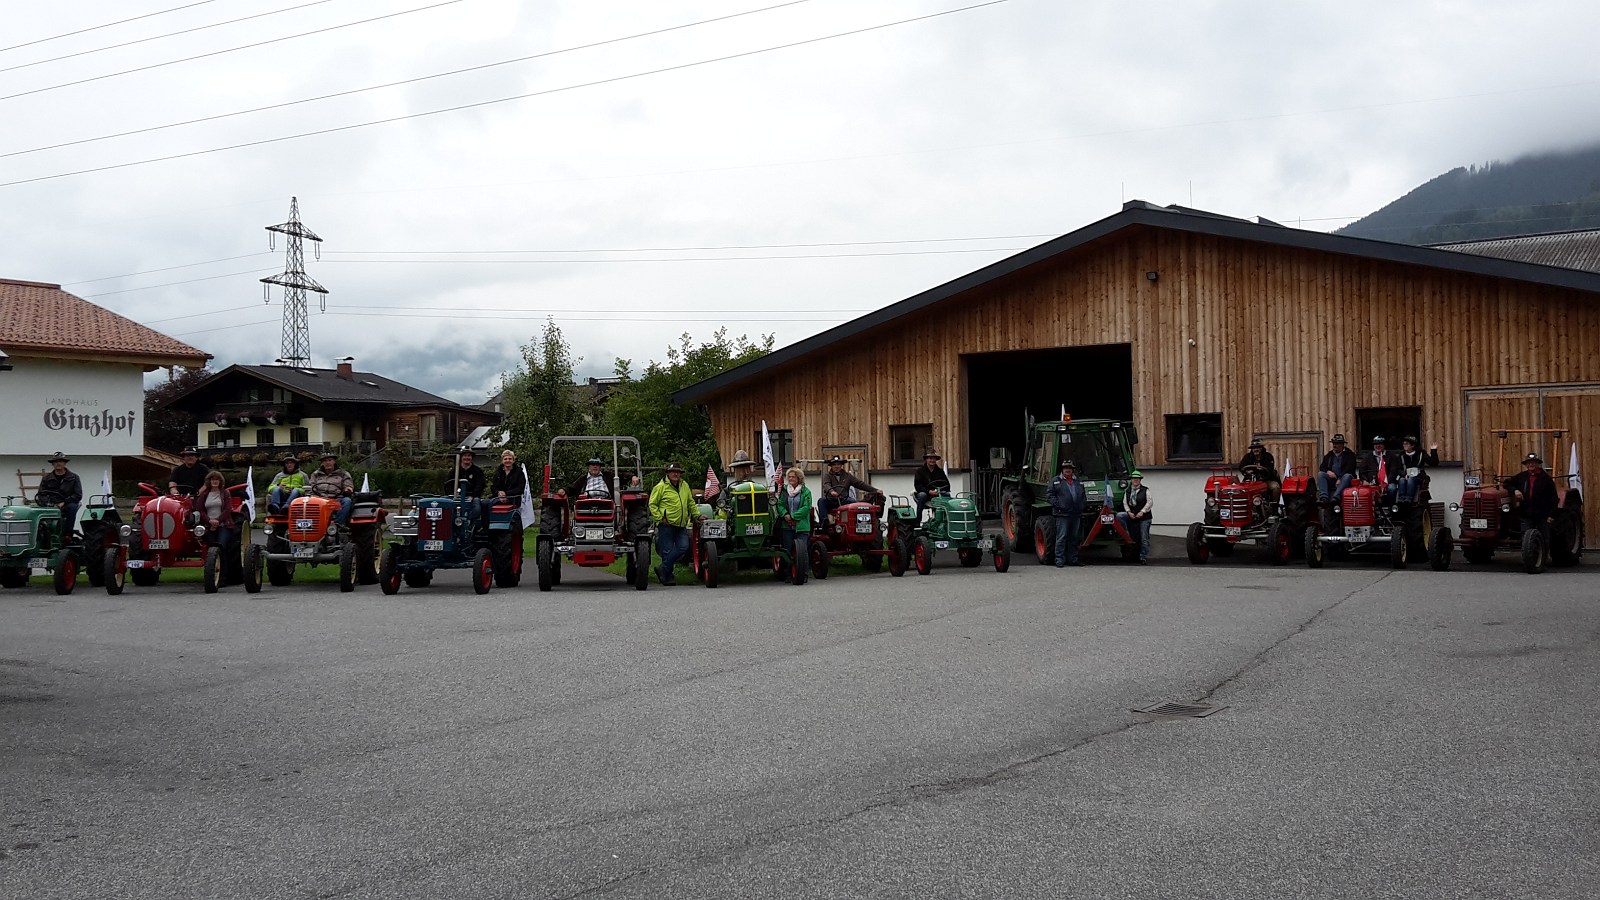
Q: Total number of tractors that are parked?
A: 12